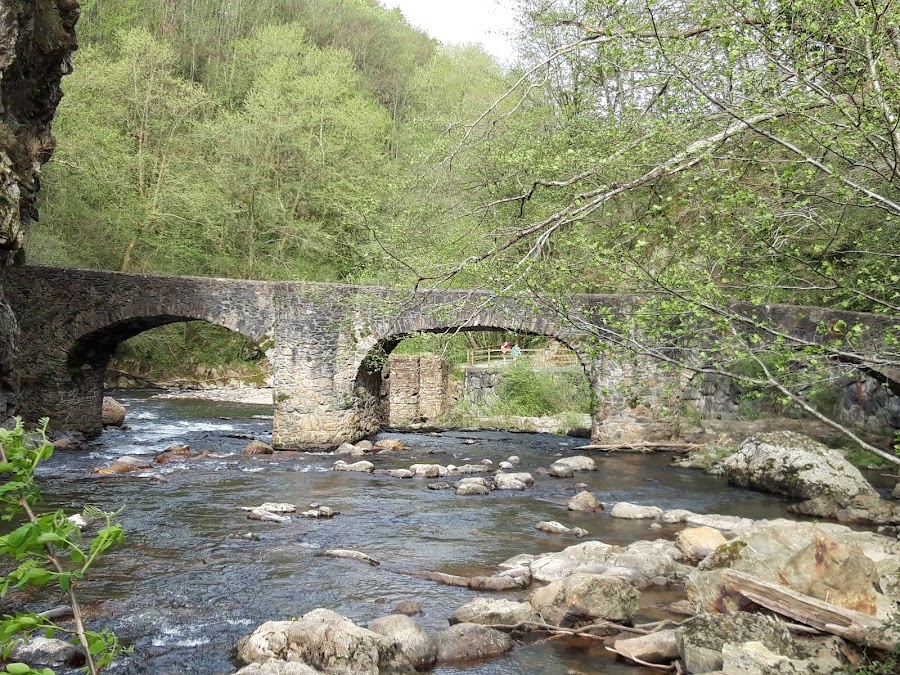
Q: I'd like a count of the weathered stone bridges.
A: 1